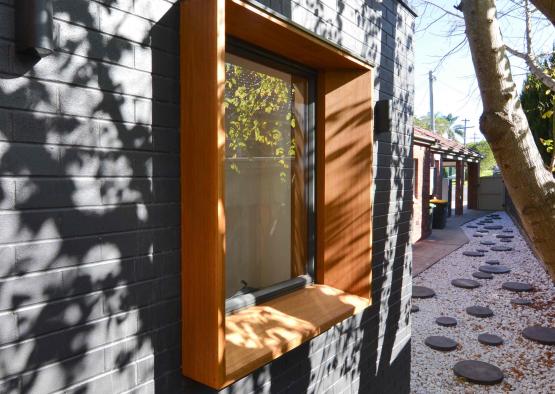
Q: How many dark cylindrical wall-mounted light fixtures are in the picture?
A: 2